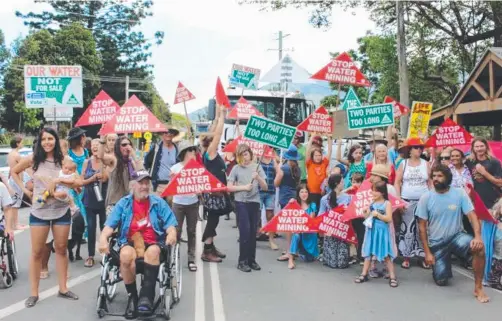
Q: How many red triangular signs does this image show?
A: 15